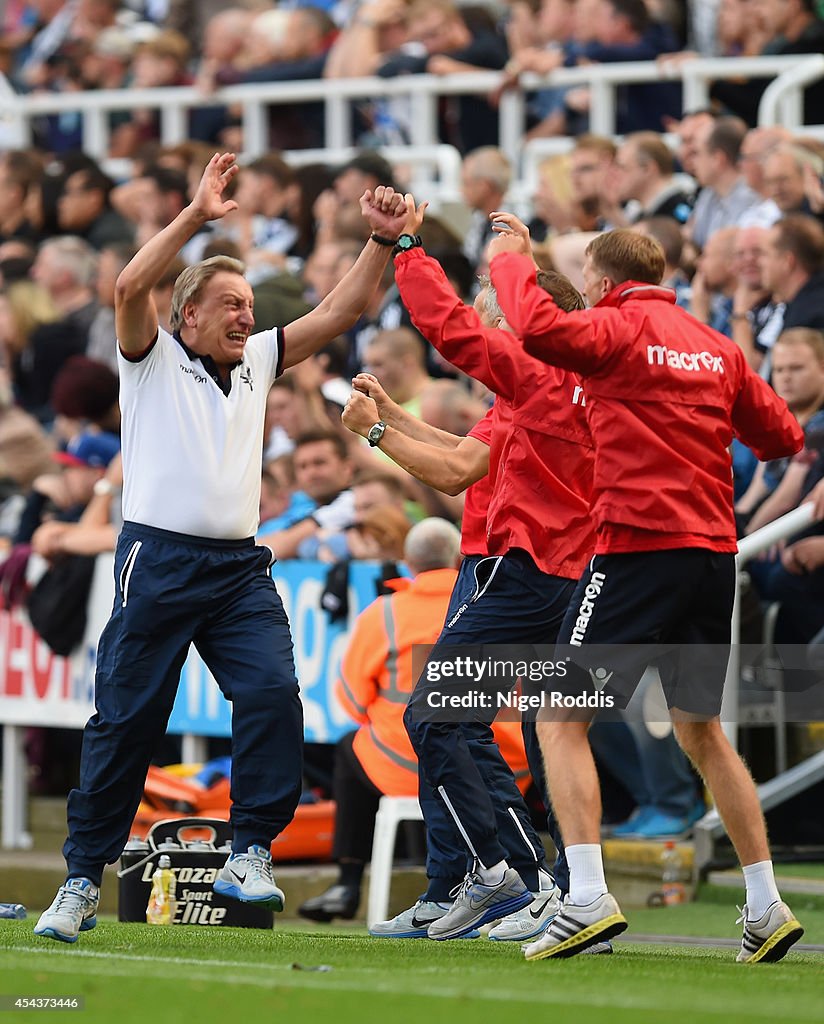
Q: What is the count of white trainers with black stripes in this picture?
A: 2